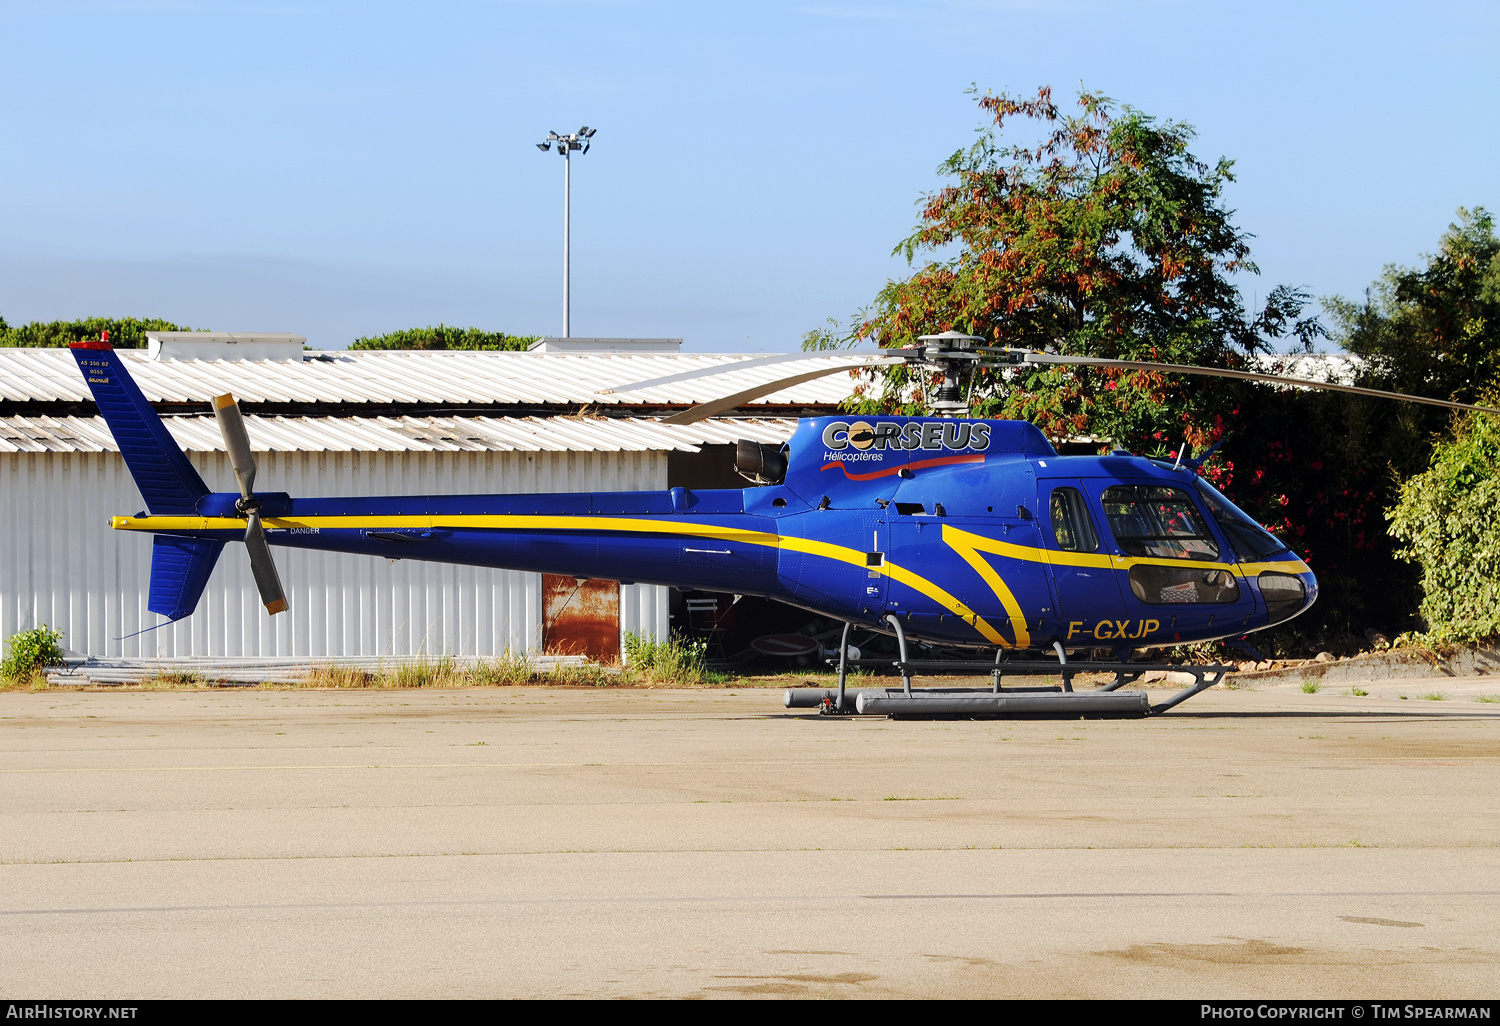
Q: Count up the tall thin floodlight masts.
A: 1